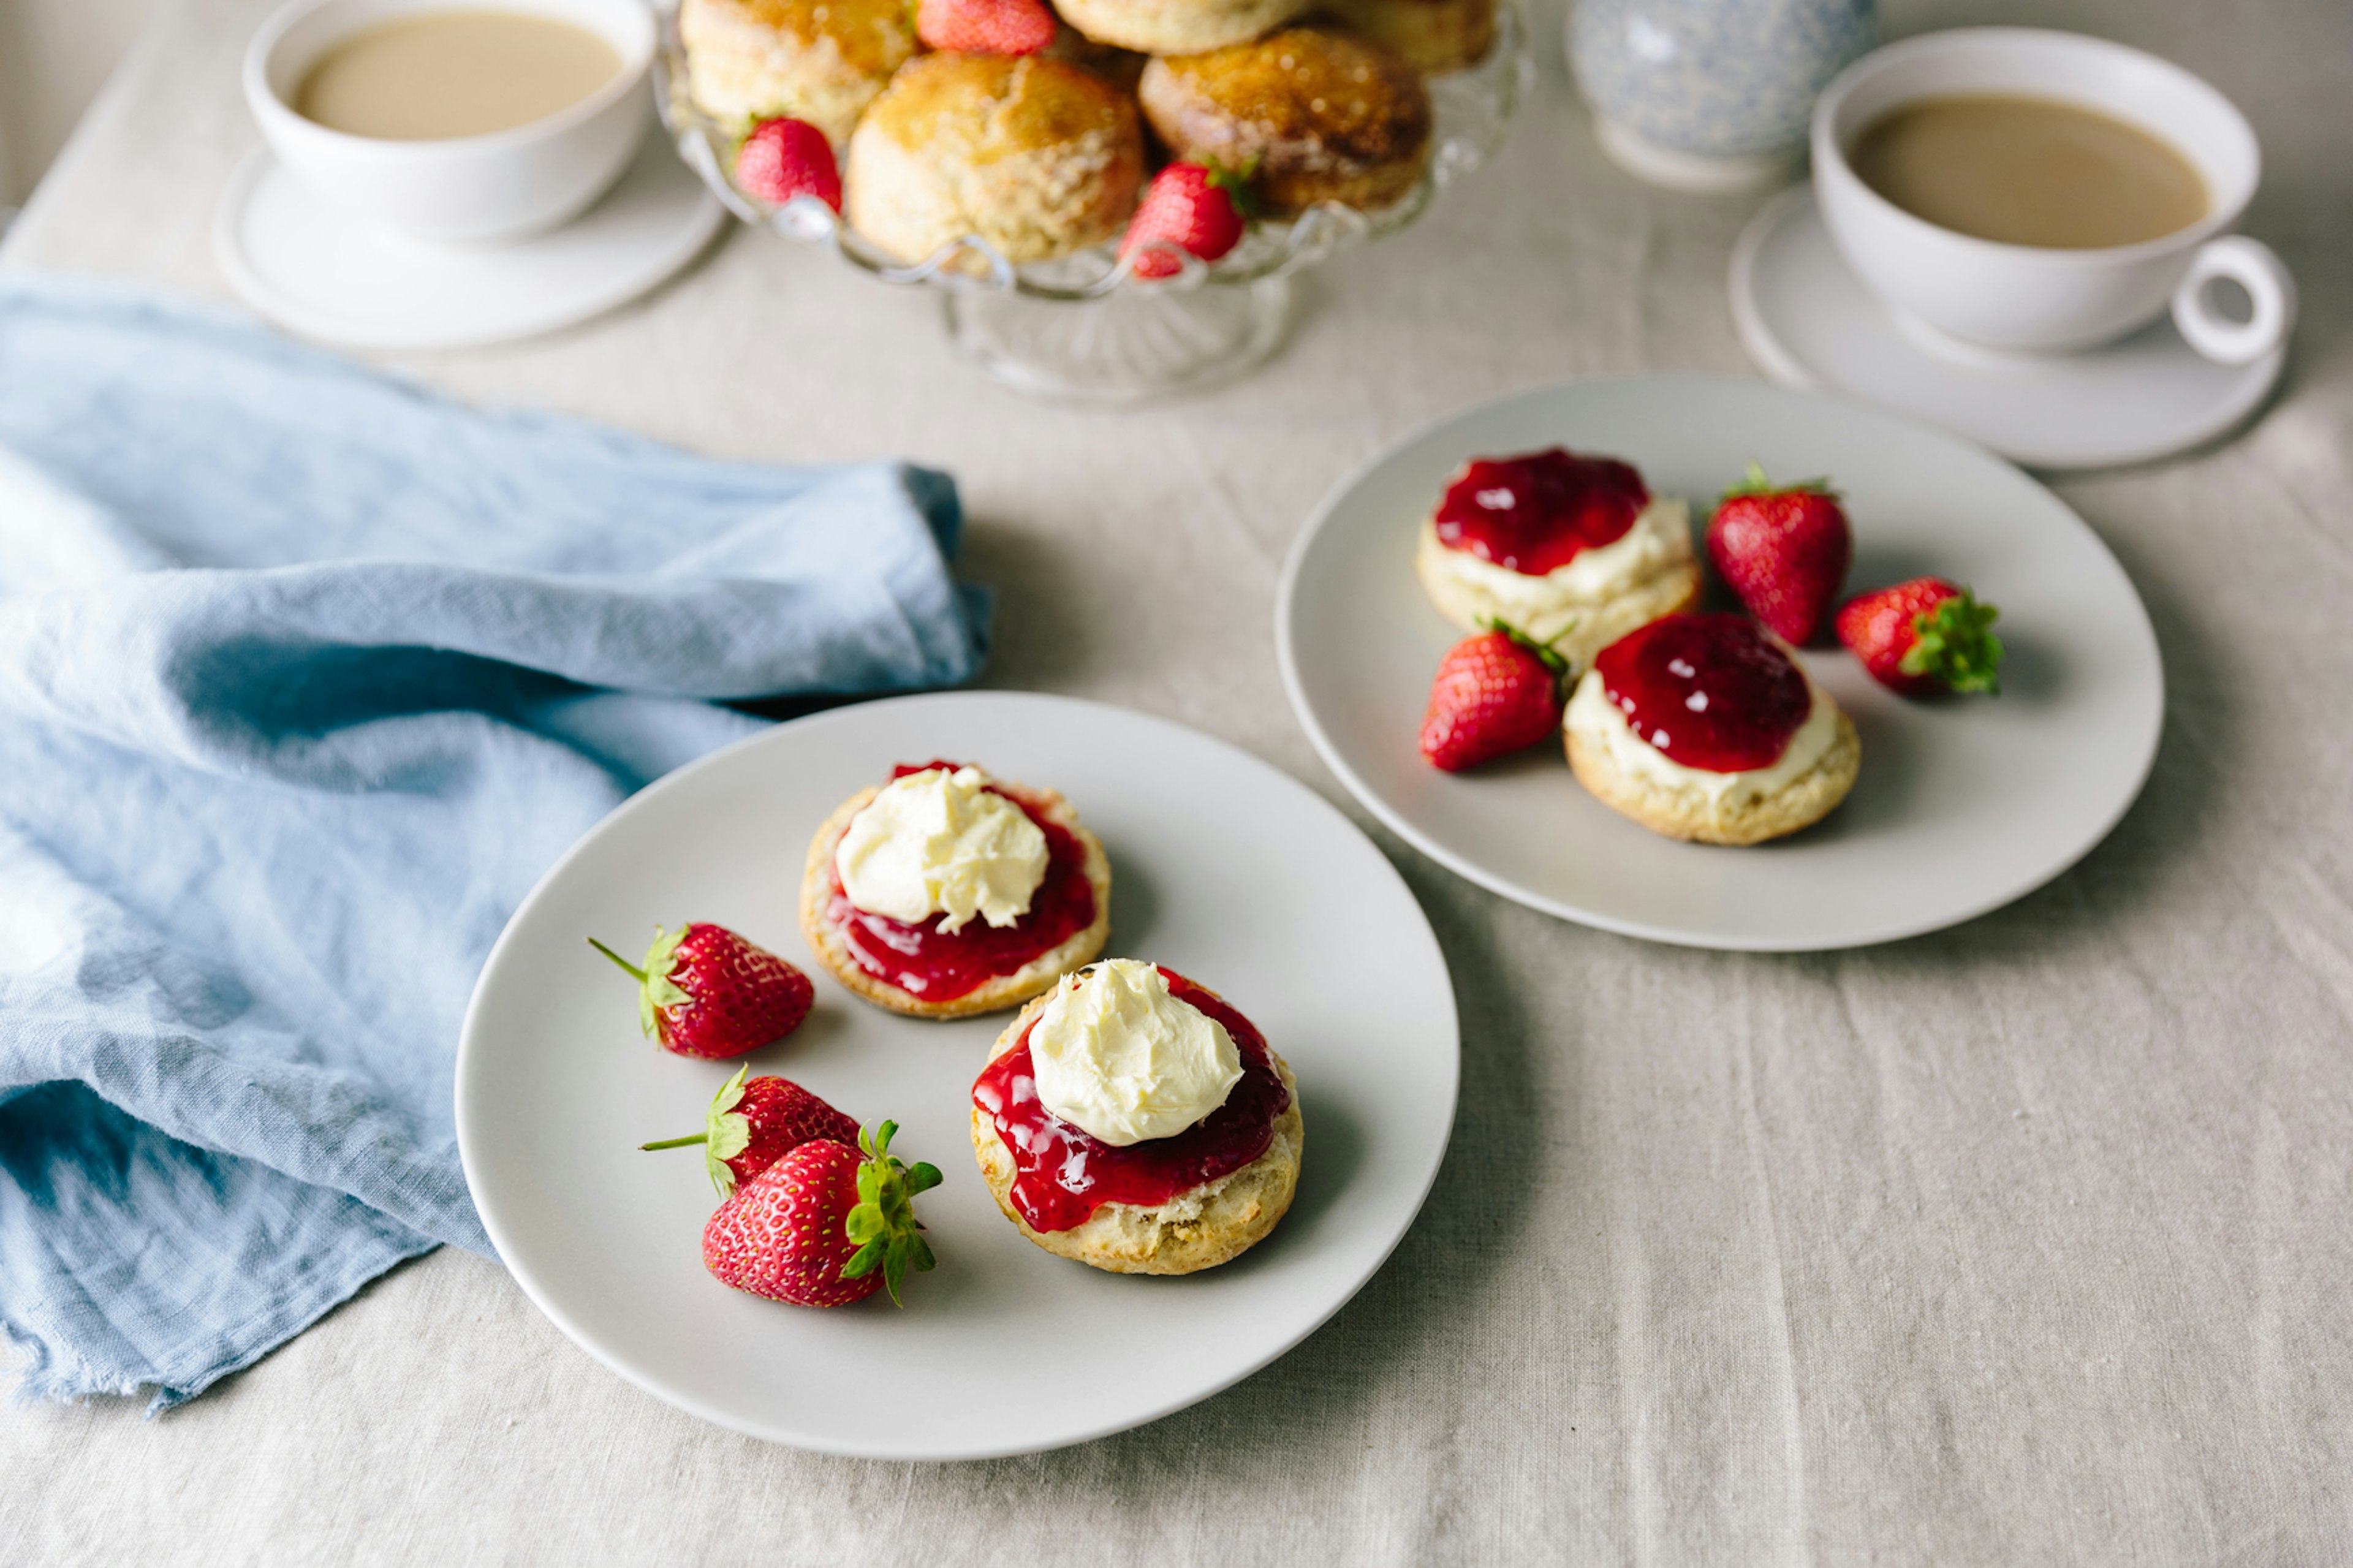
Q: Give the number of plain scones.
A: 5